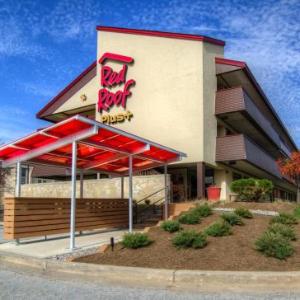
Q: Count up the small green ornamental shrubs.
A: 11